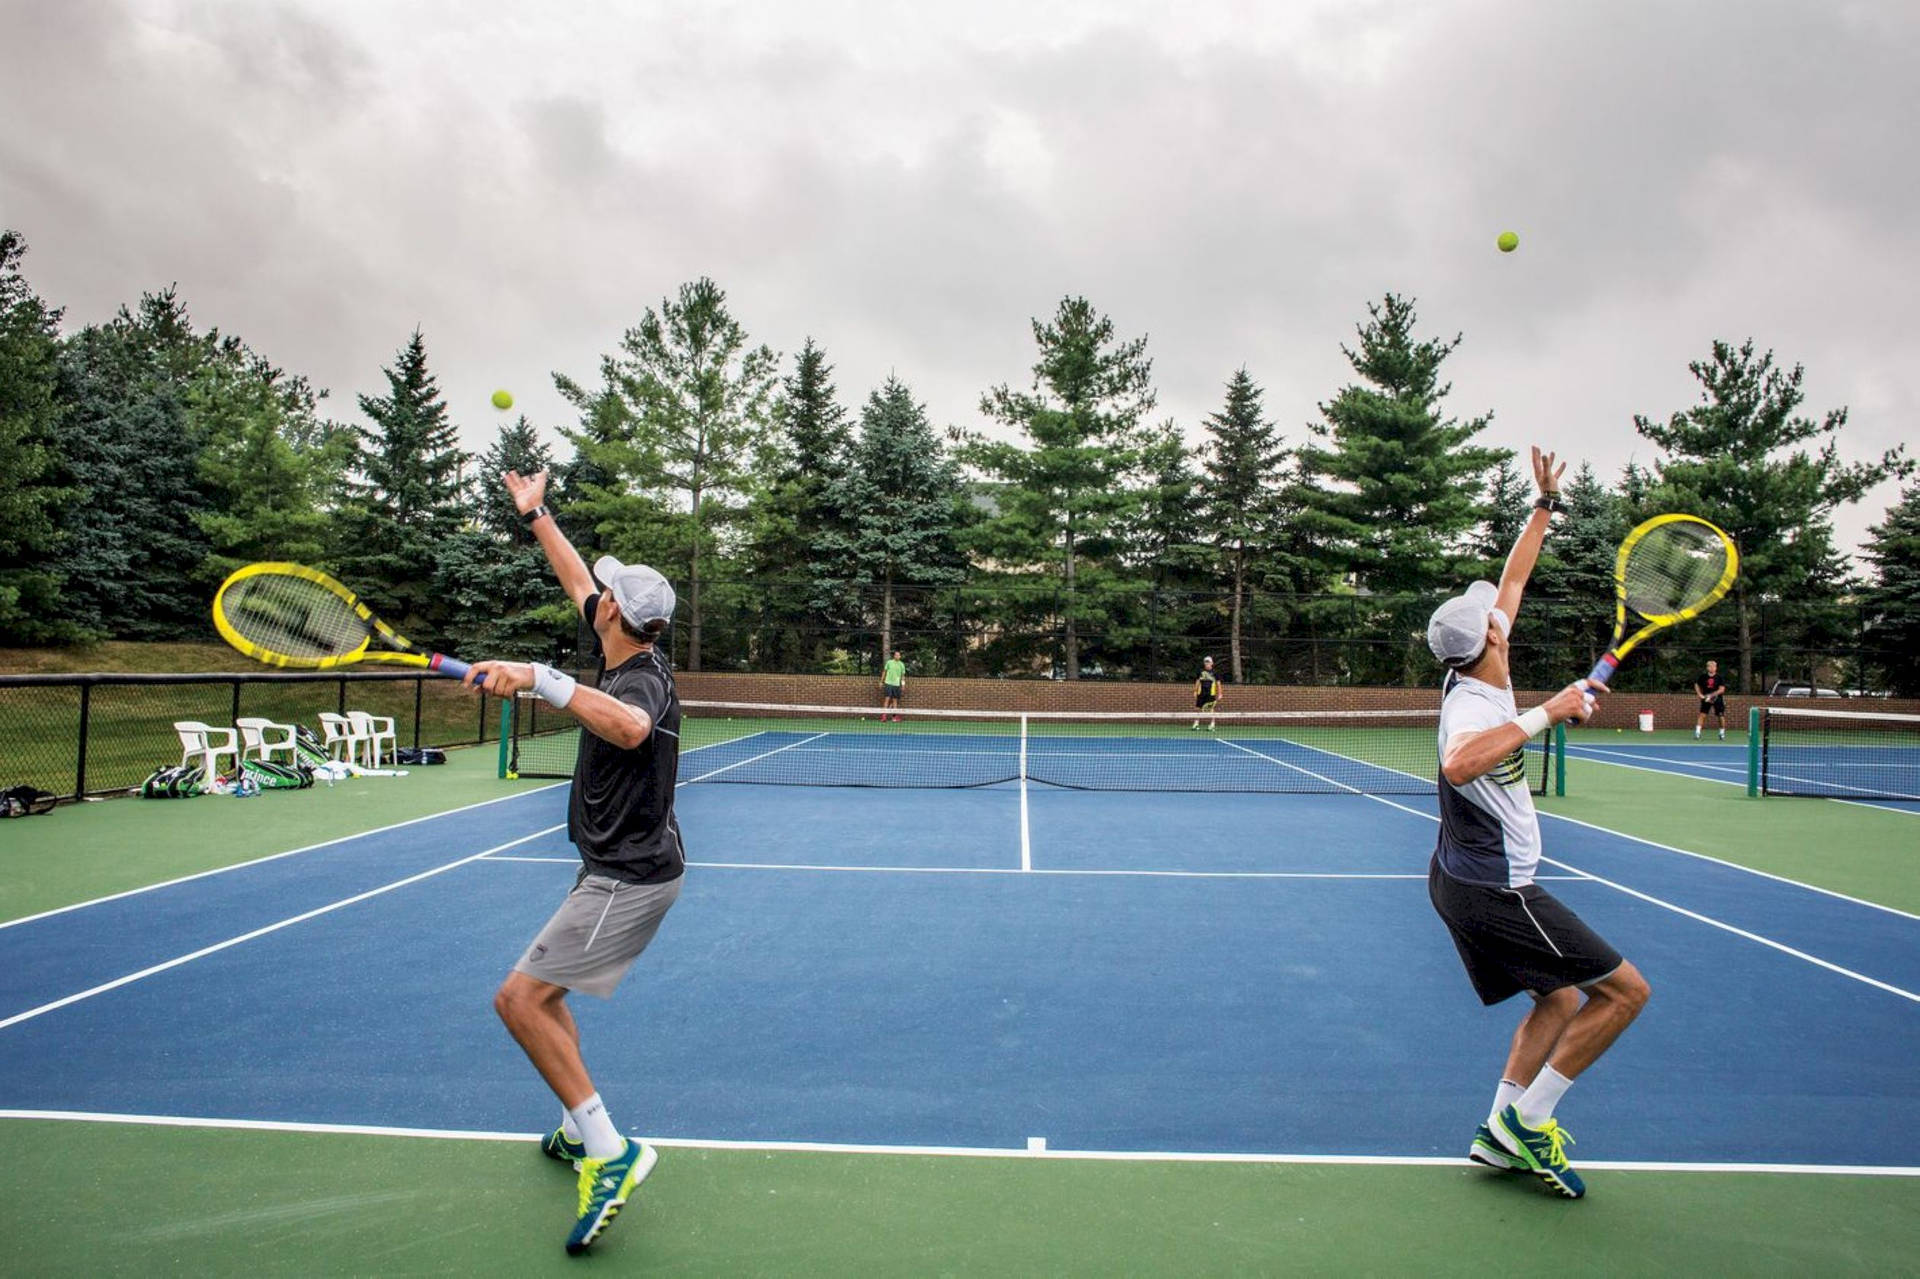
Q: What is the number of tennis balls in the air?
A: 2